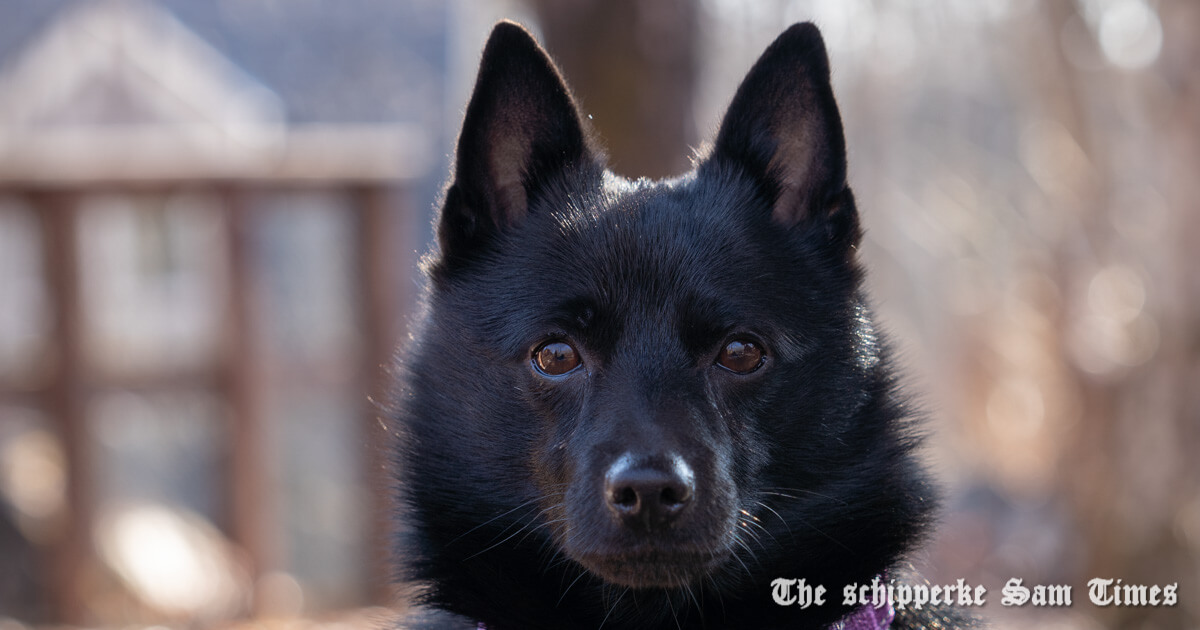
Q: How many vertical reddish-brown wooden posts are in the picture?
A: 3